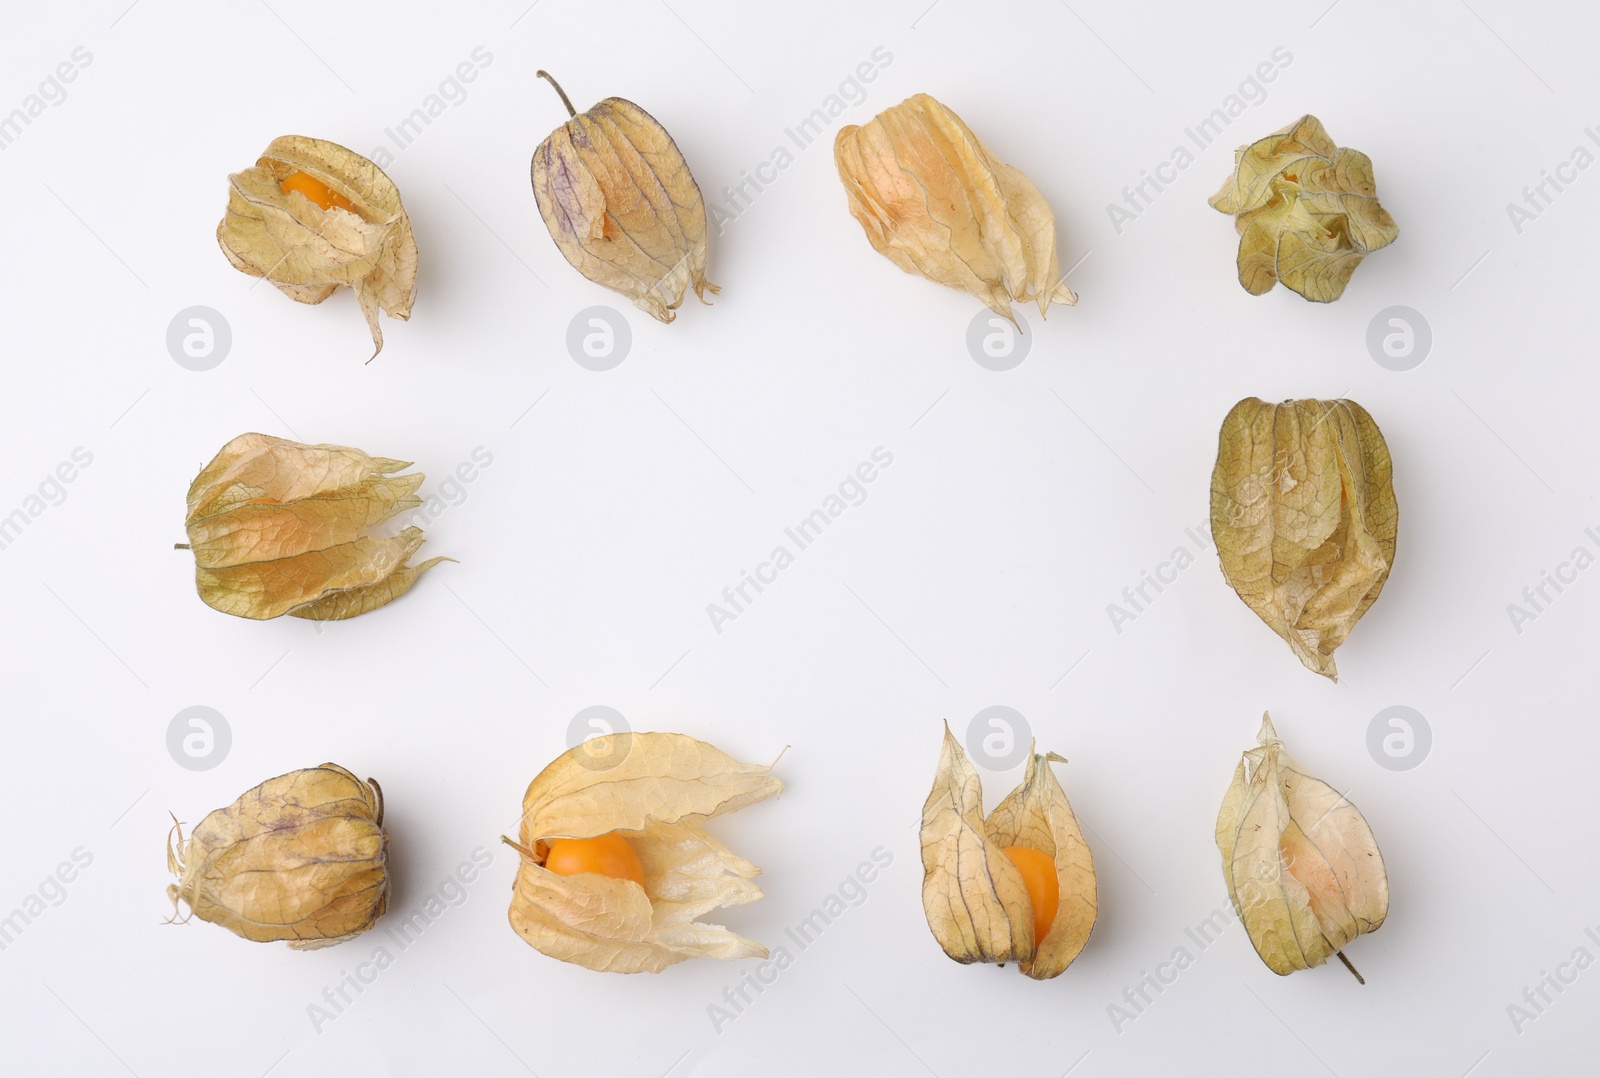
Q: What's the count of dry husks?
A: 10